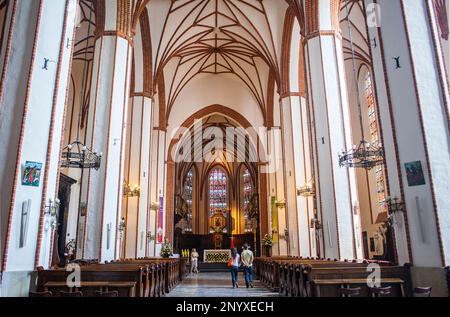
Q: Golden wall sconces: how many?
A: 4